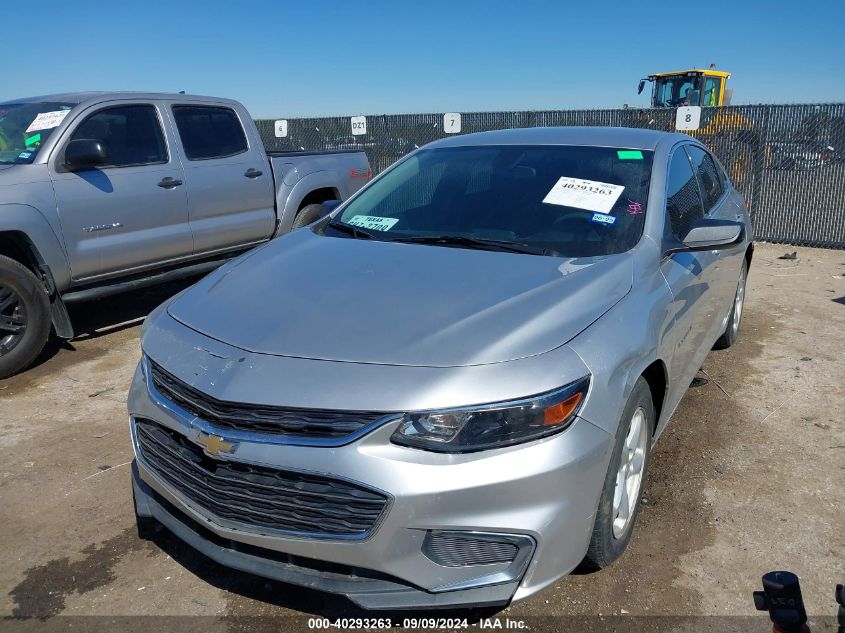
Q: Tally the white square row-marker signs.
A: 4